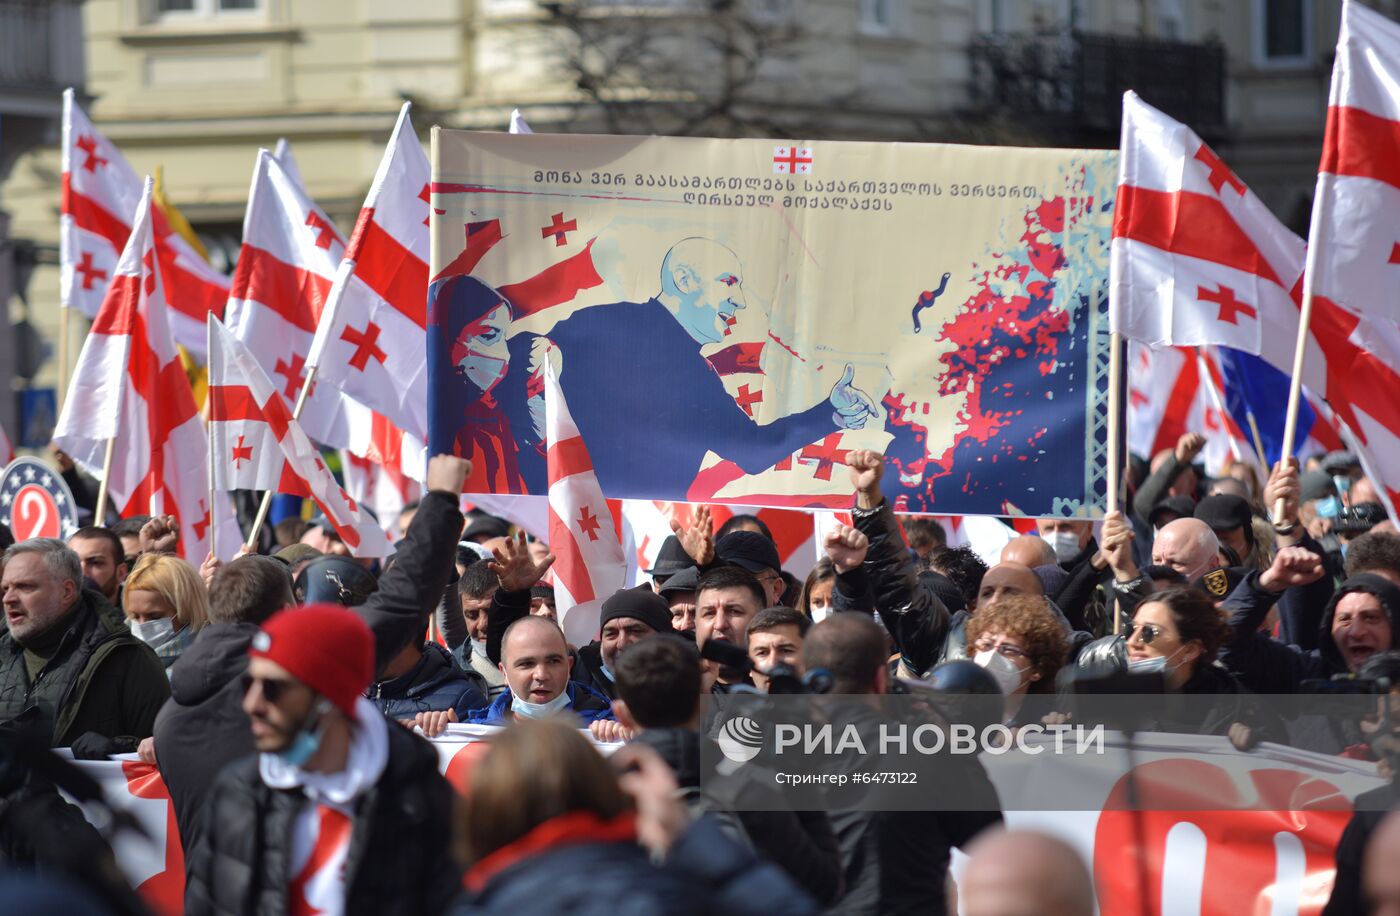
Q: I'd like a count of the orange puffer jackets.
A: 0